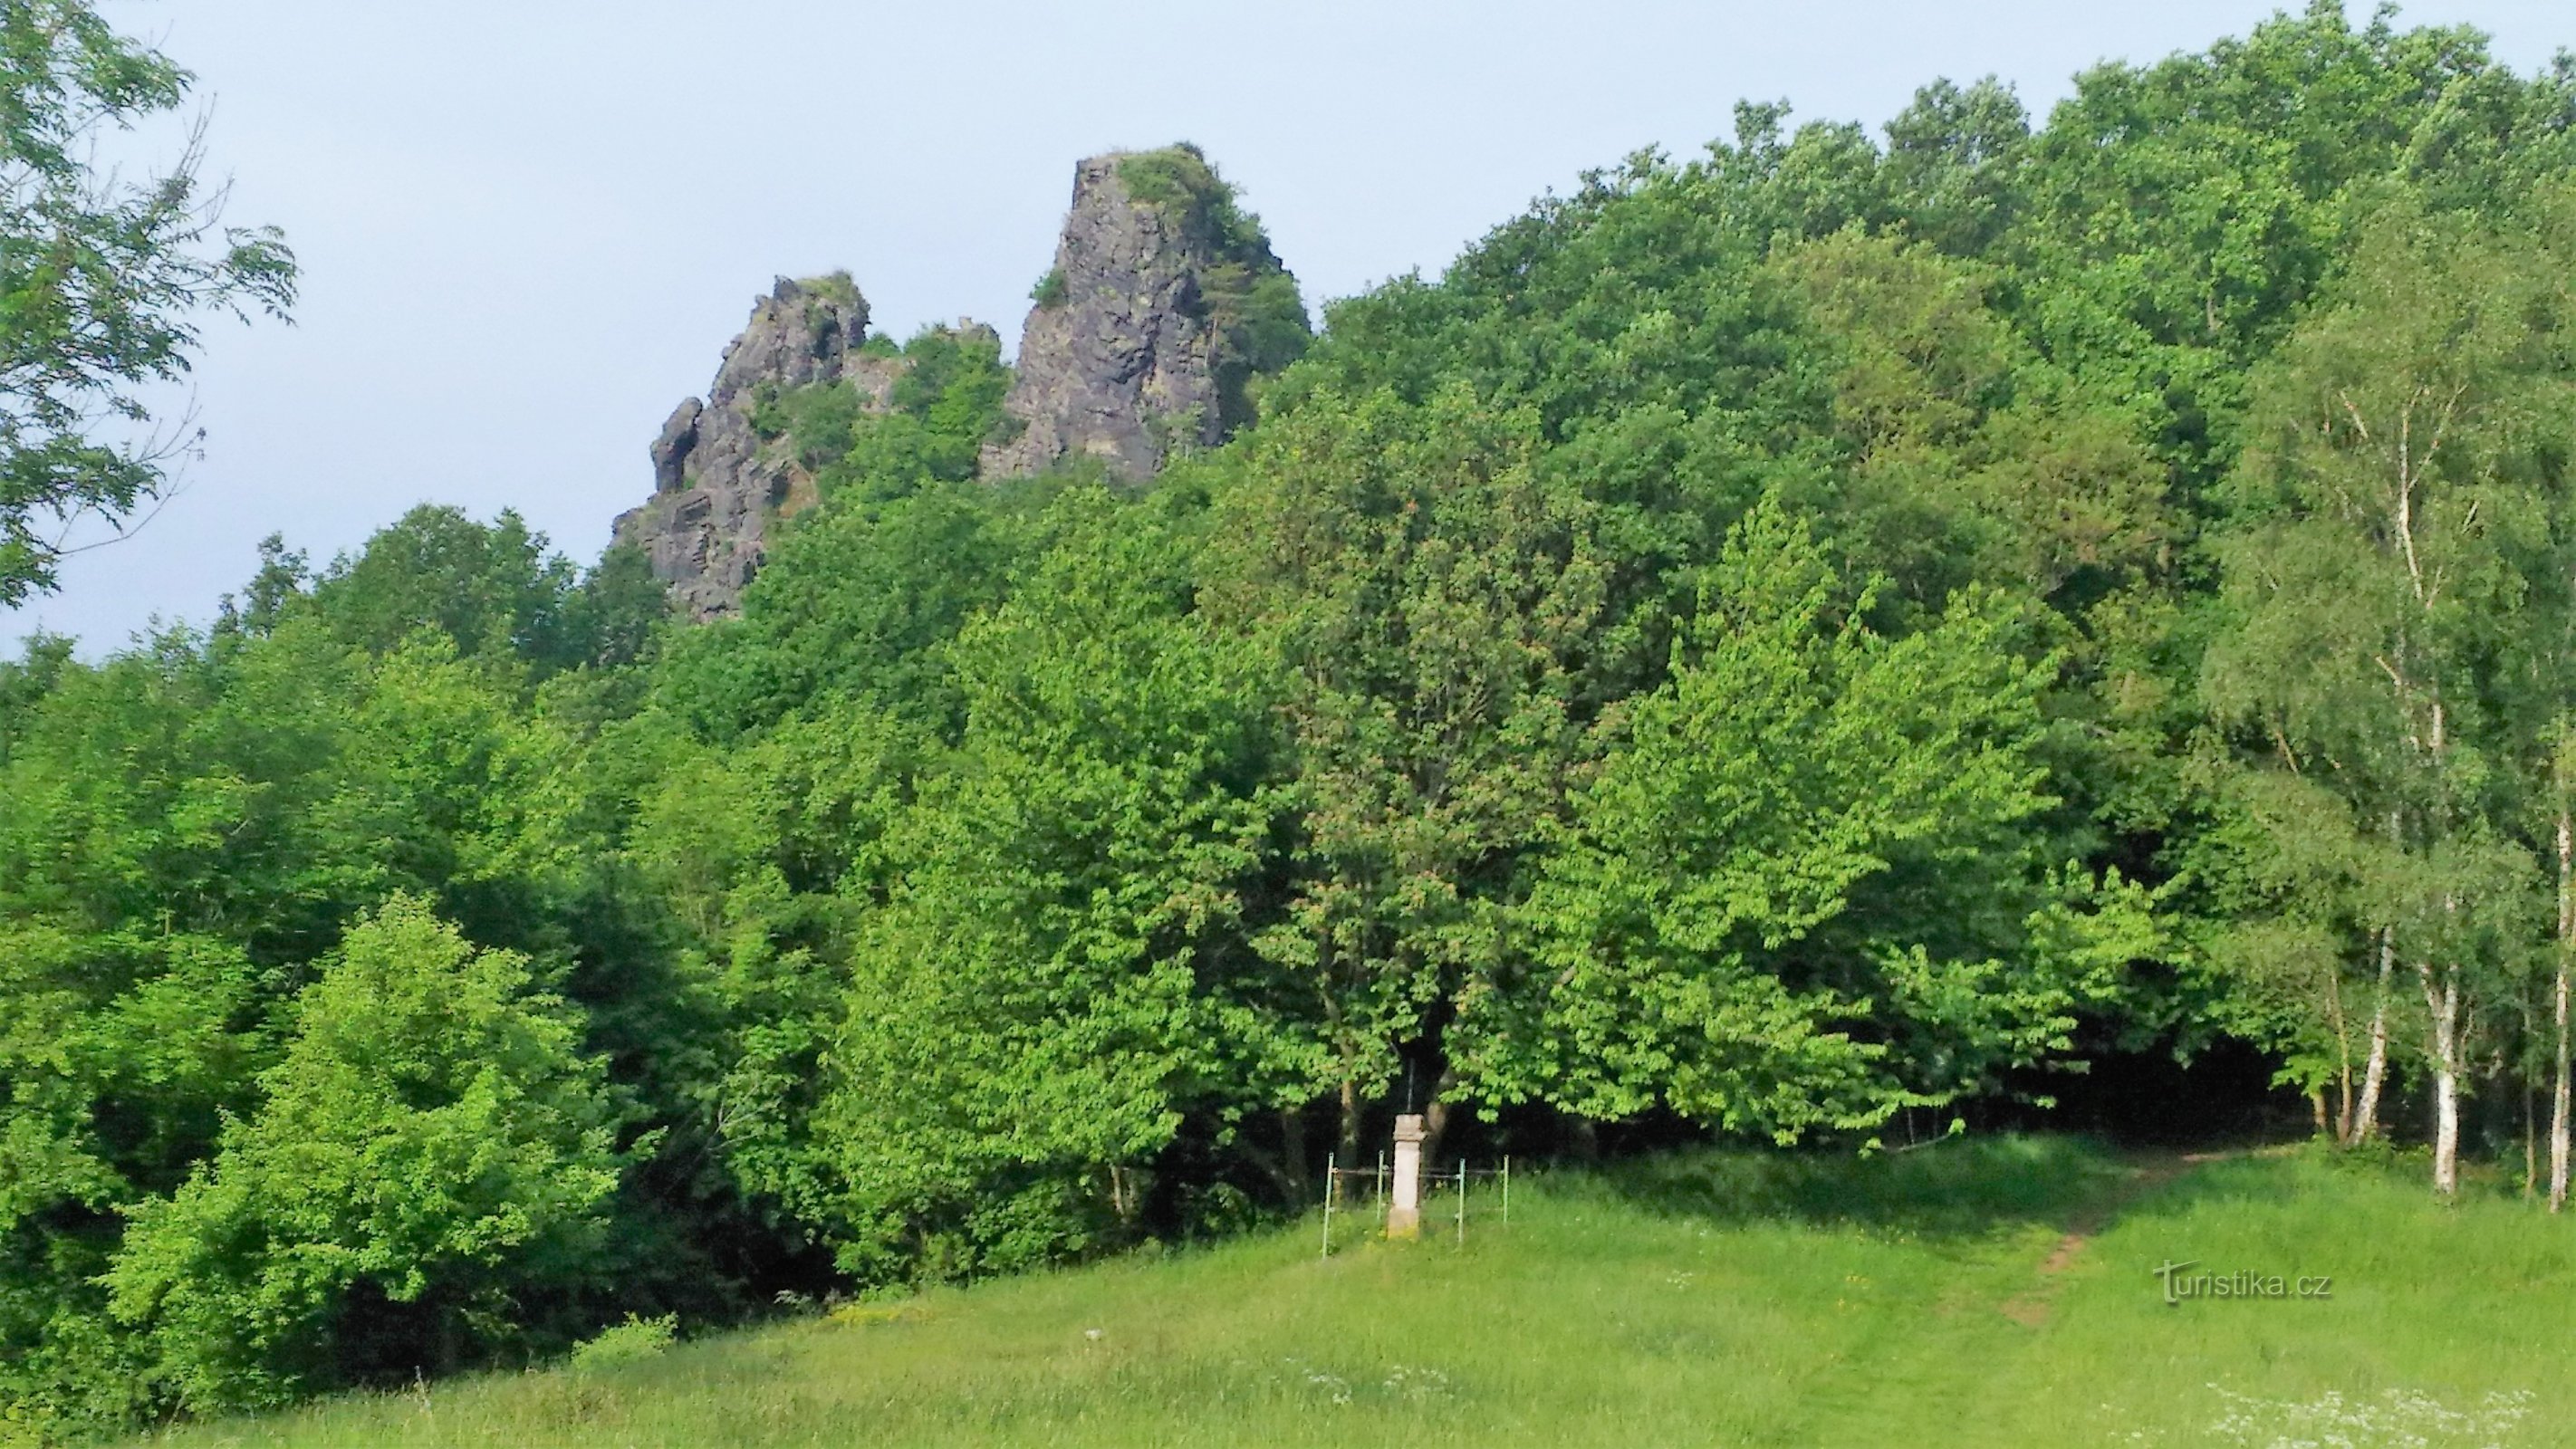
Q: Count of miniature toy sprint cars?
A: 0